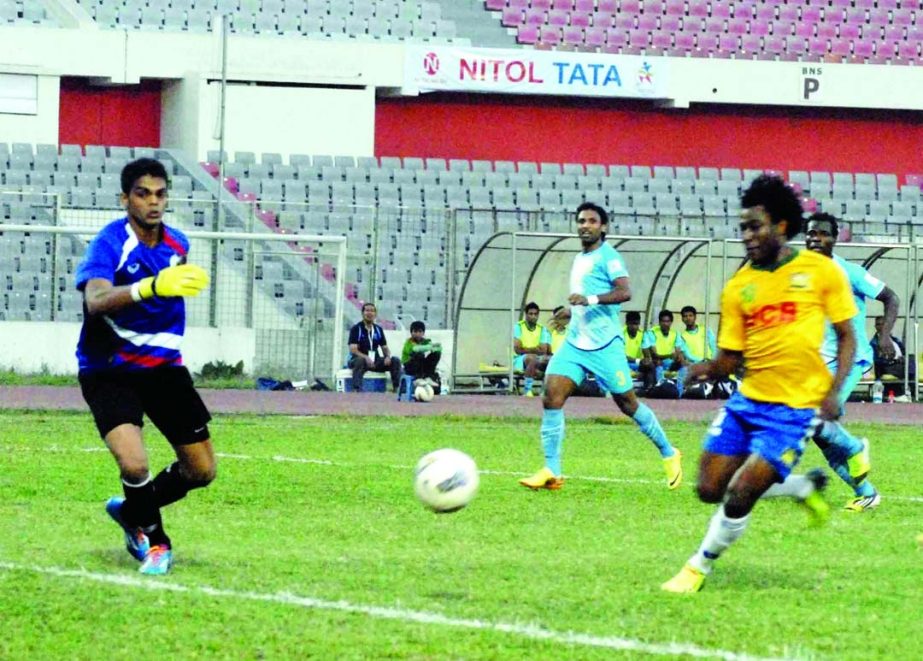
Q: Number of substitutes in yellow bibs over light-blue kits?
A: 5